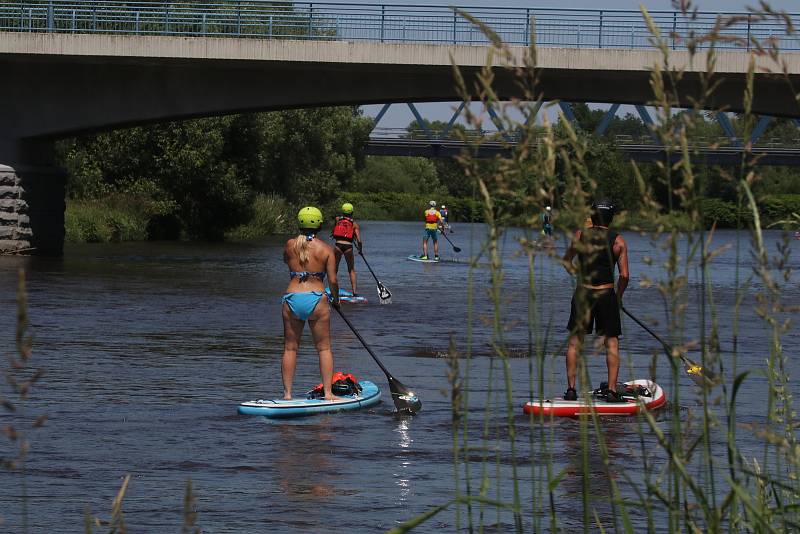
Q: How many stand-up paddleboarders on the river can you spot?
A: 6